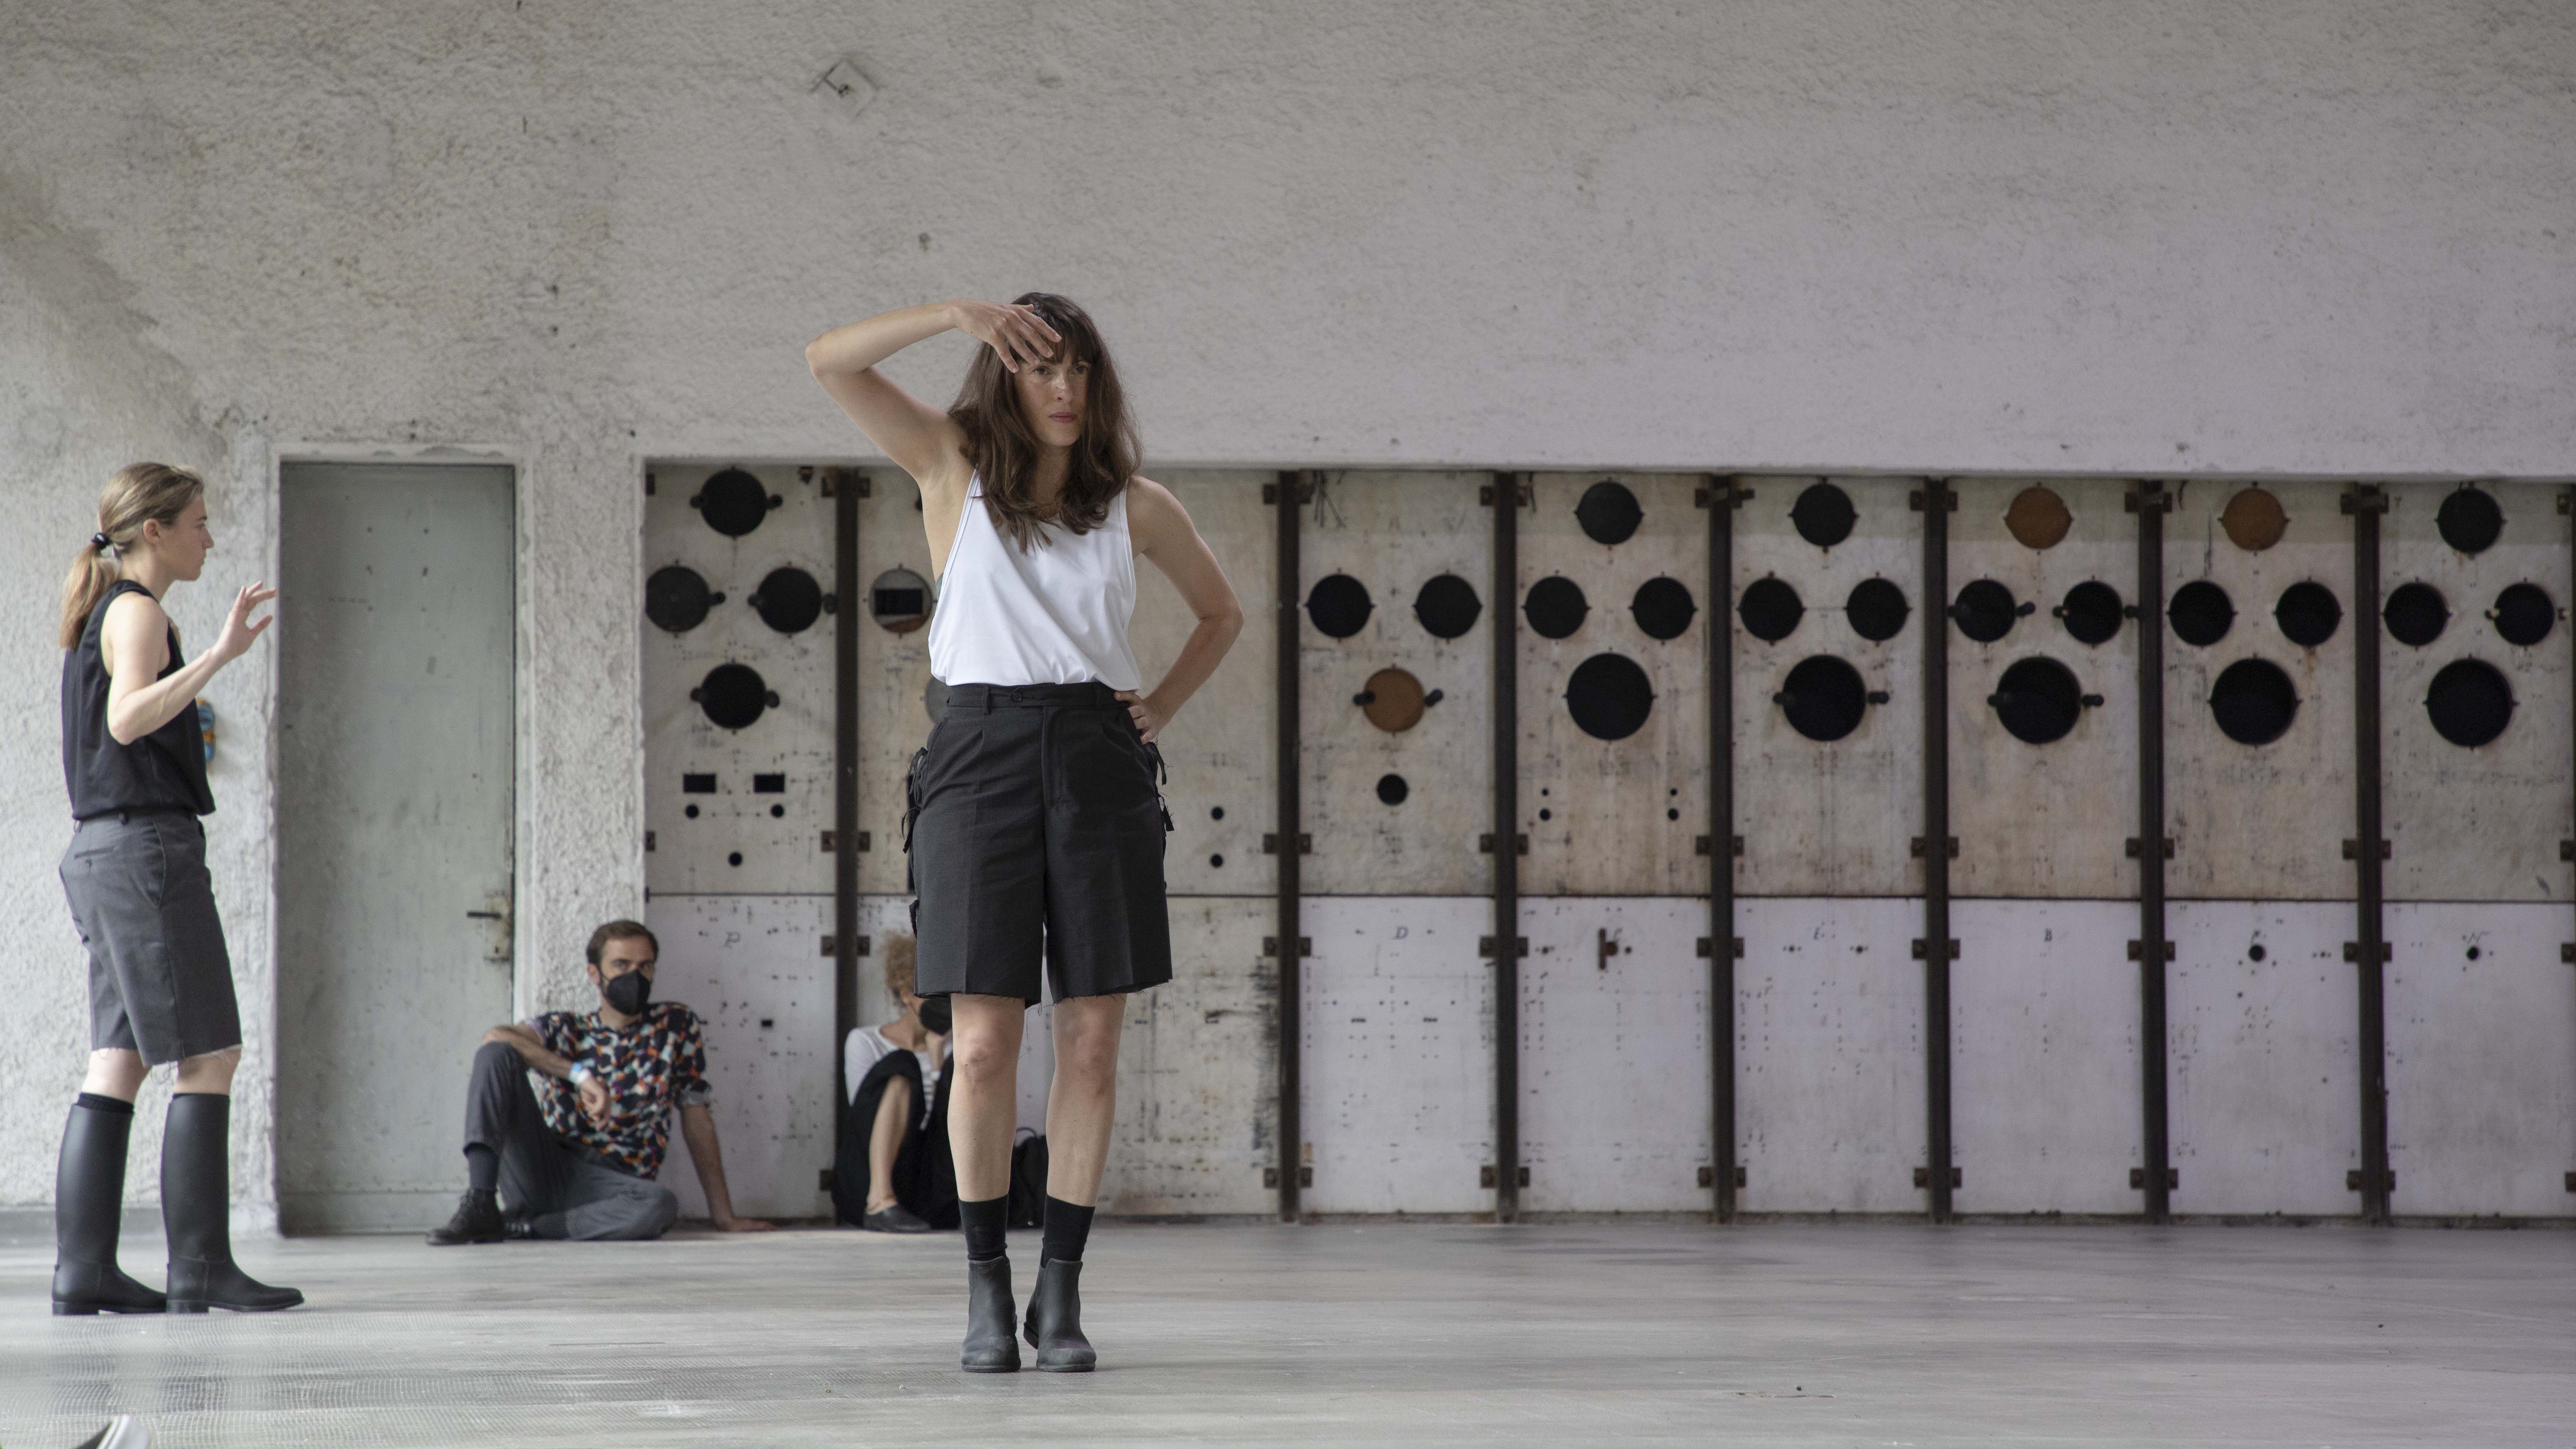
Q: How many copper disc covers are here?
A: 3